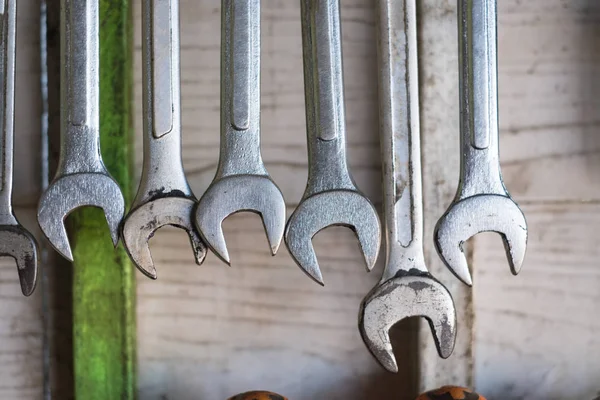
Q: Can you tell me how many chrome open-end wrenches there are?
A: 7